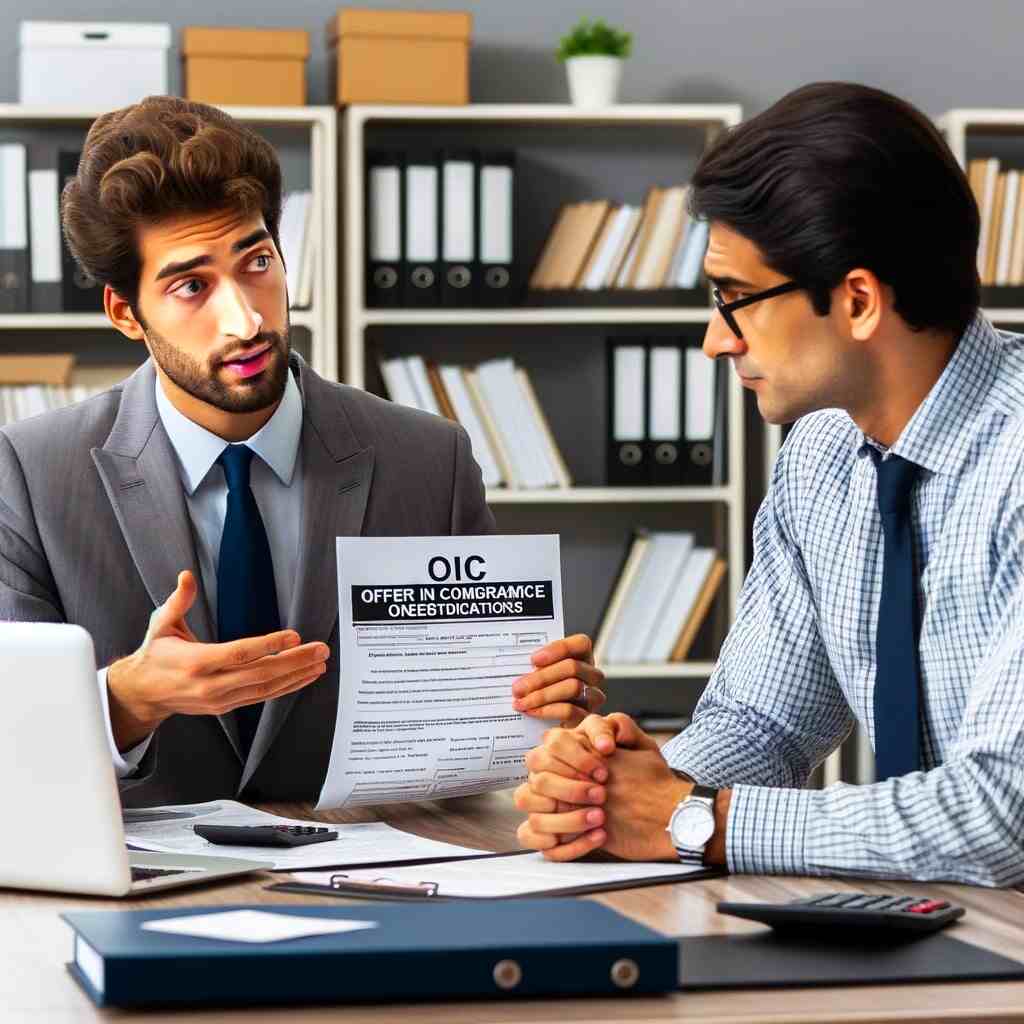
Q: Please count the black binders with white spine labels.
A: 9